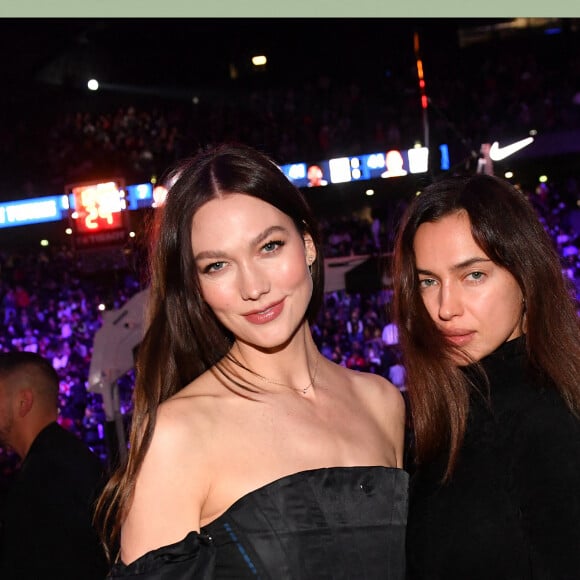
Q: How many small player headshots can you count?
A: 2